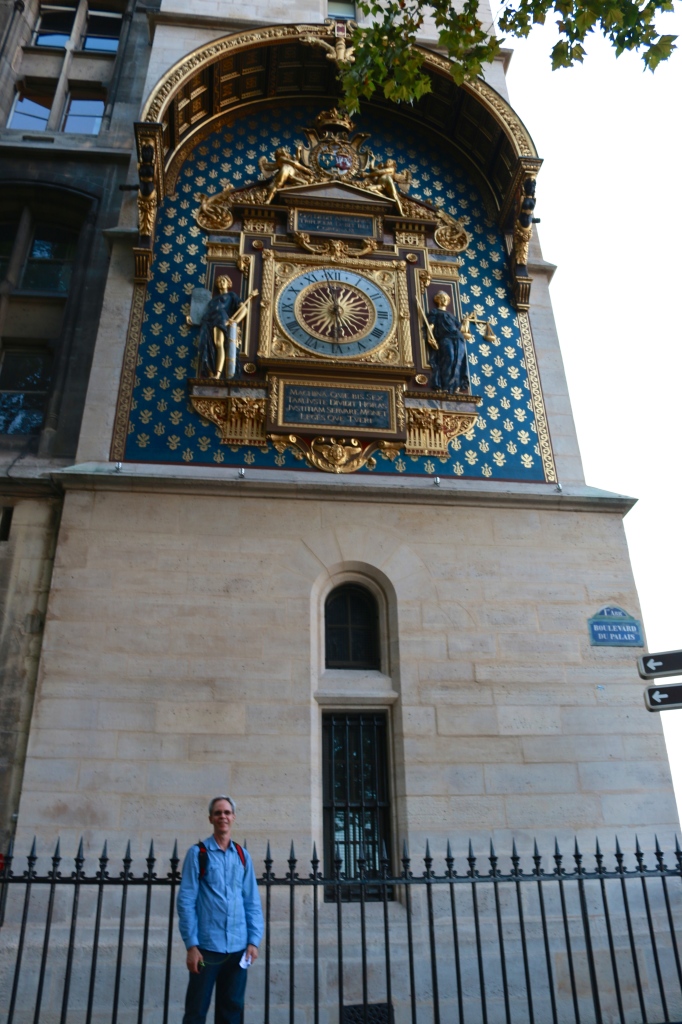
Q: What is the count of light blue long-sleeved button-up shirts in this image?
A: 1